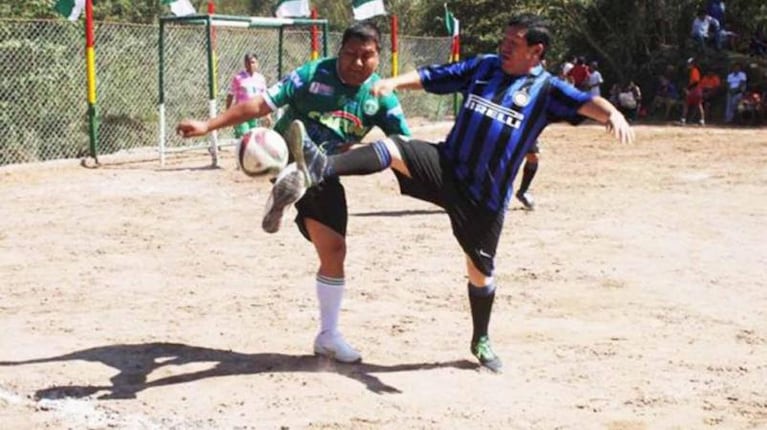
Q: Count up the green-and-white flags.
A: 5